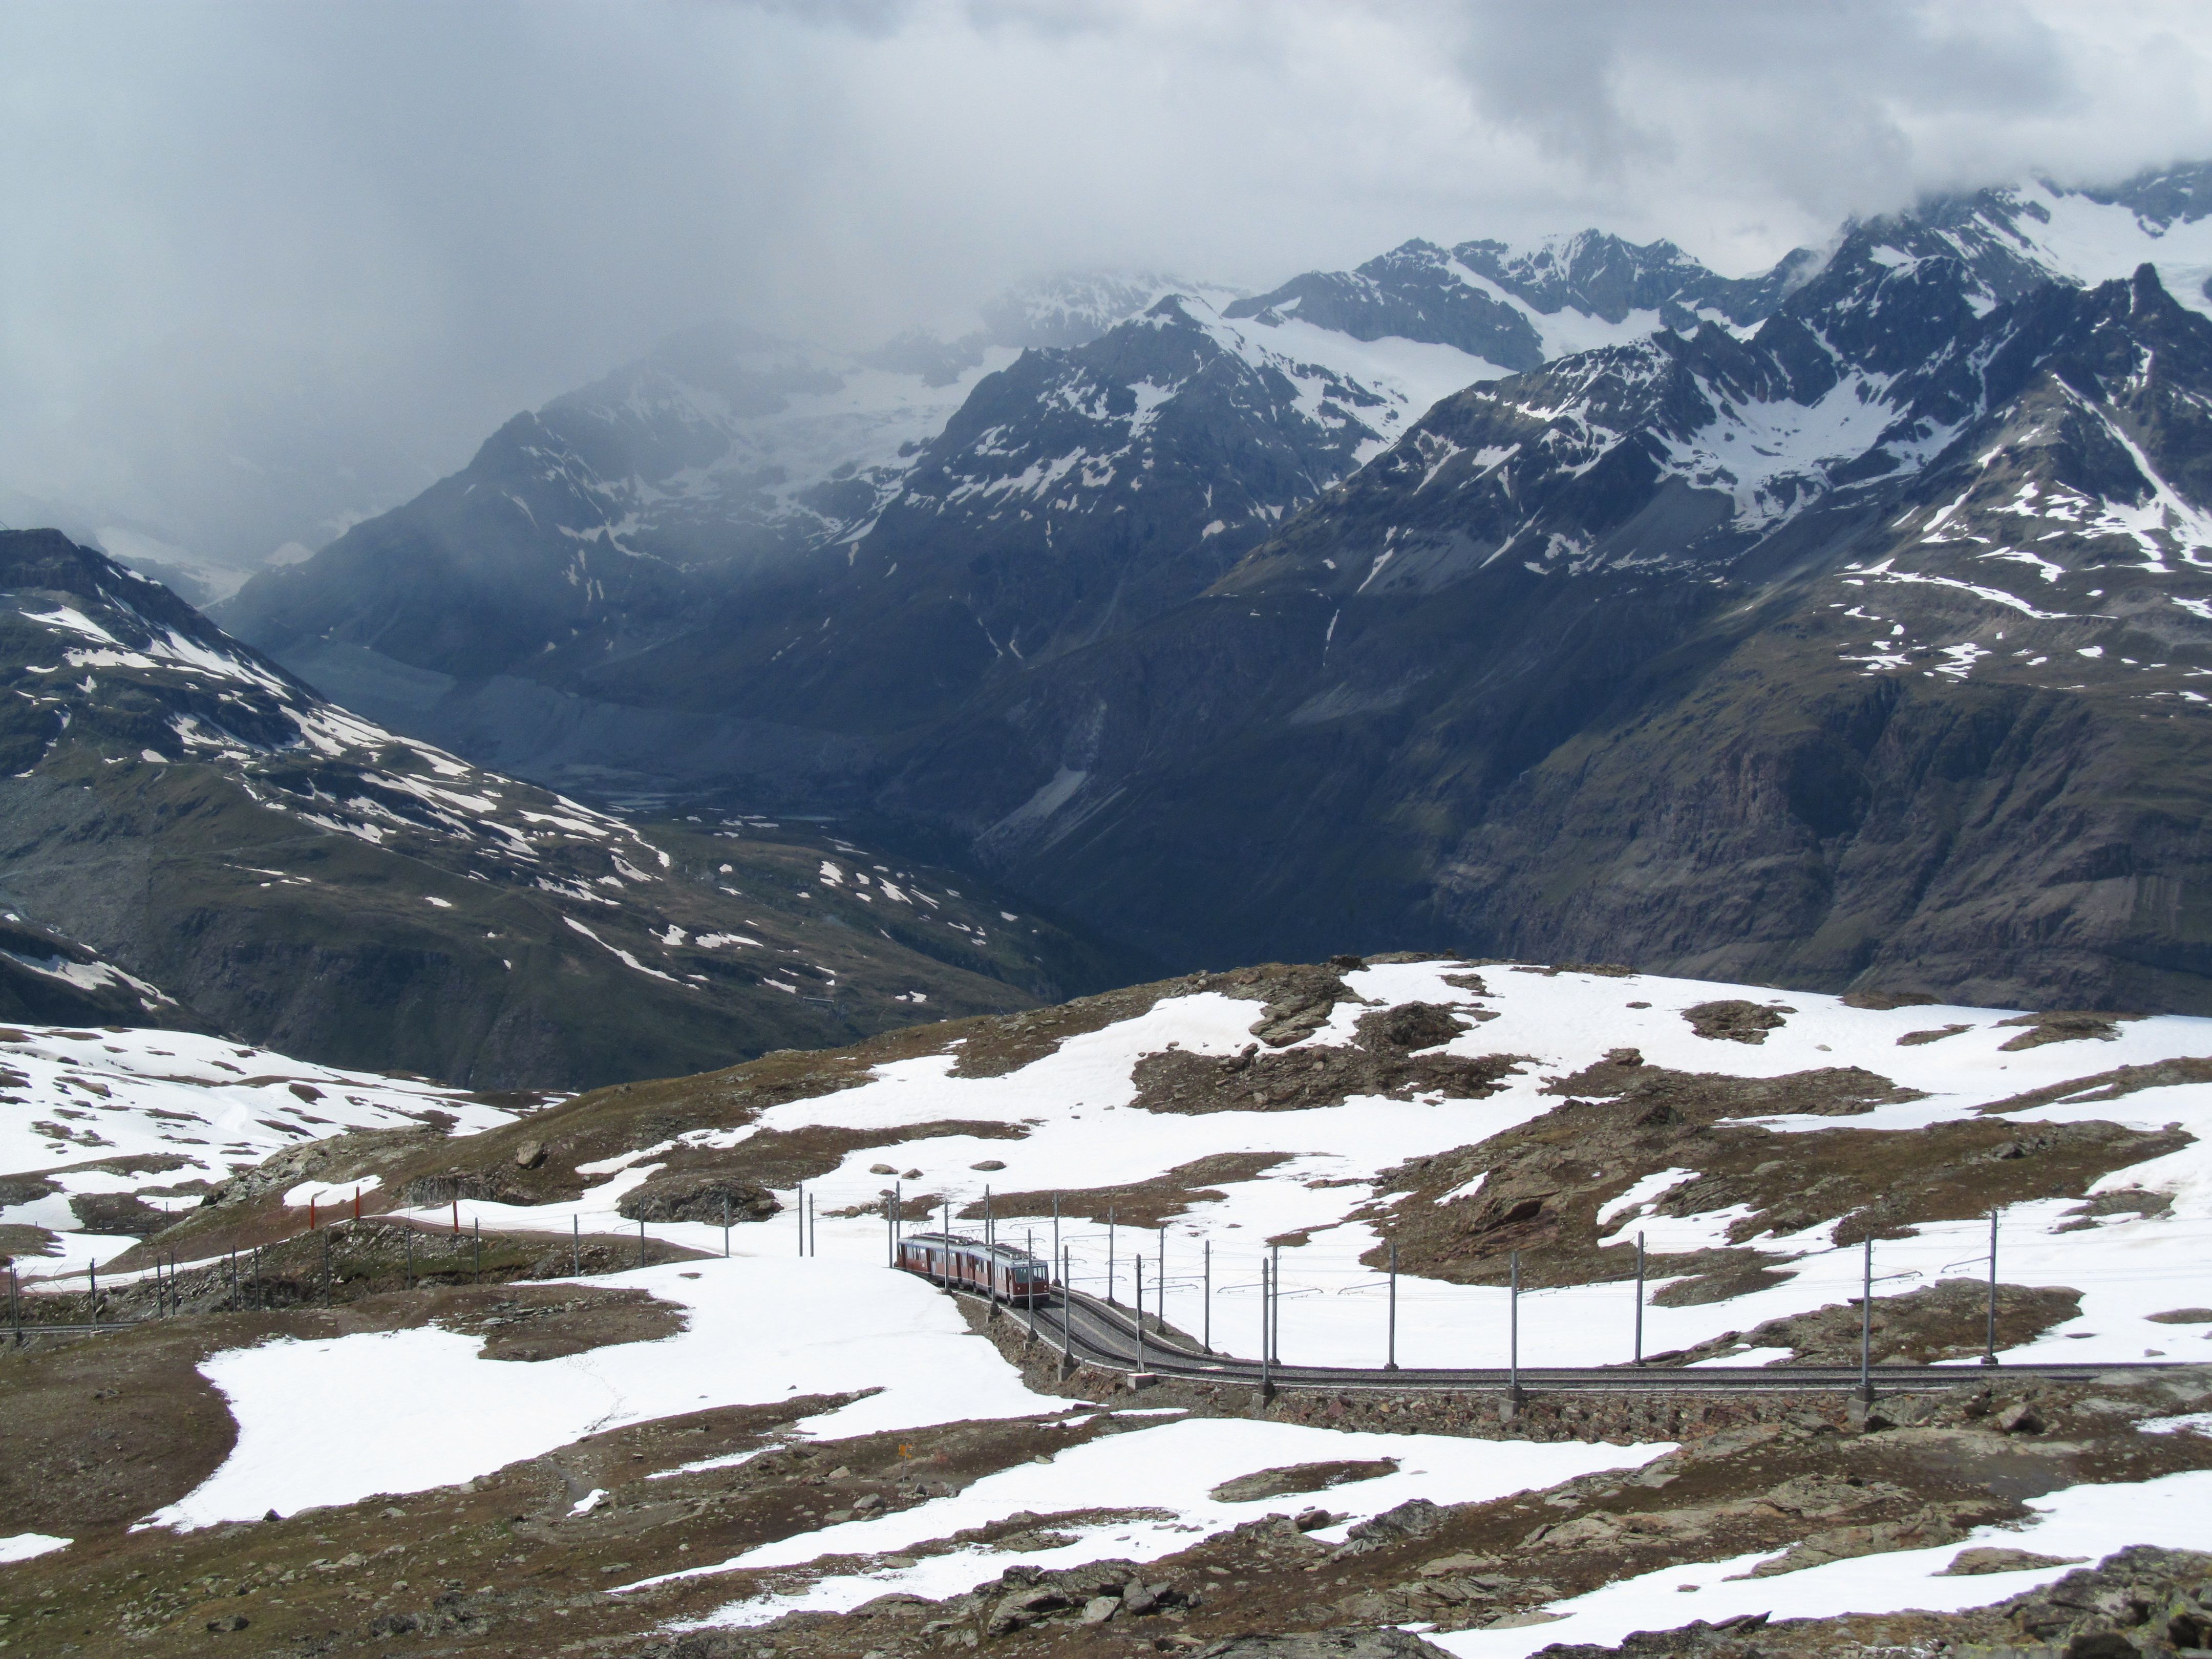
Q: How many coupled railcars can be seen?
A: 2